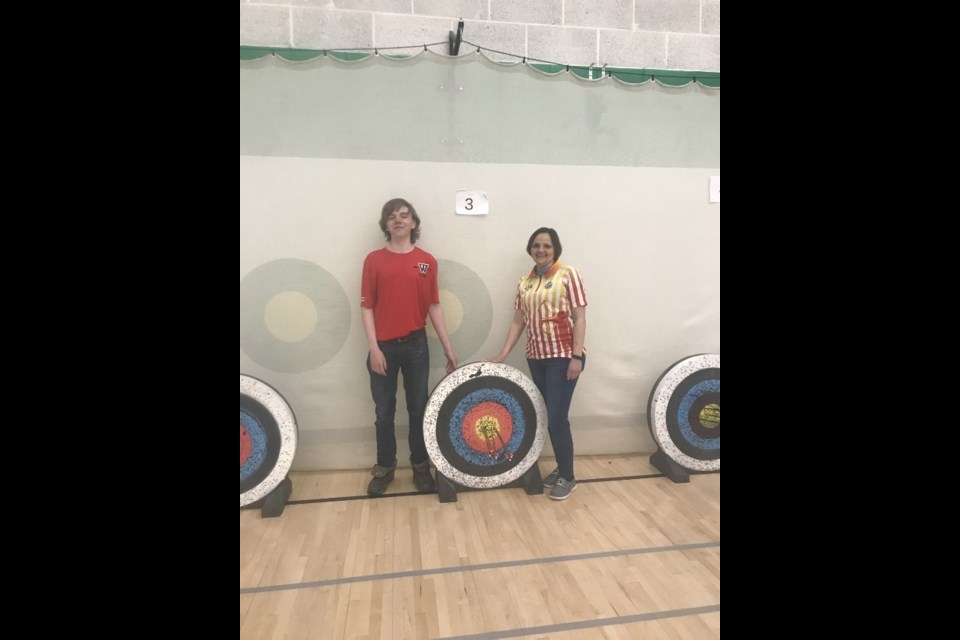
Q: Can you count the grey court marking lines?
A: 2